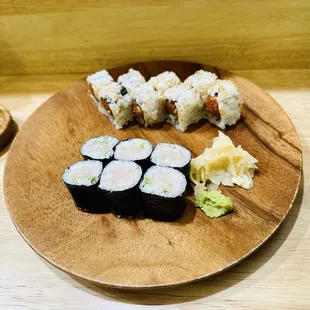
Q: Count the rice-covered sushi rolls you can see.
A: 8